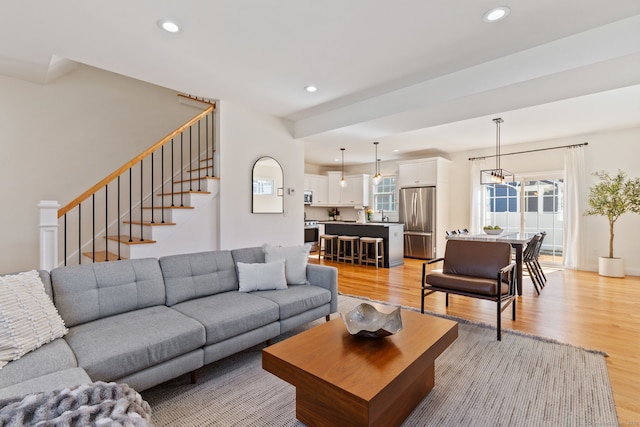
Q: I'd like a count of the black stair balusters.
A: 15